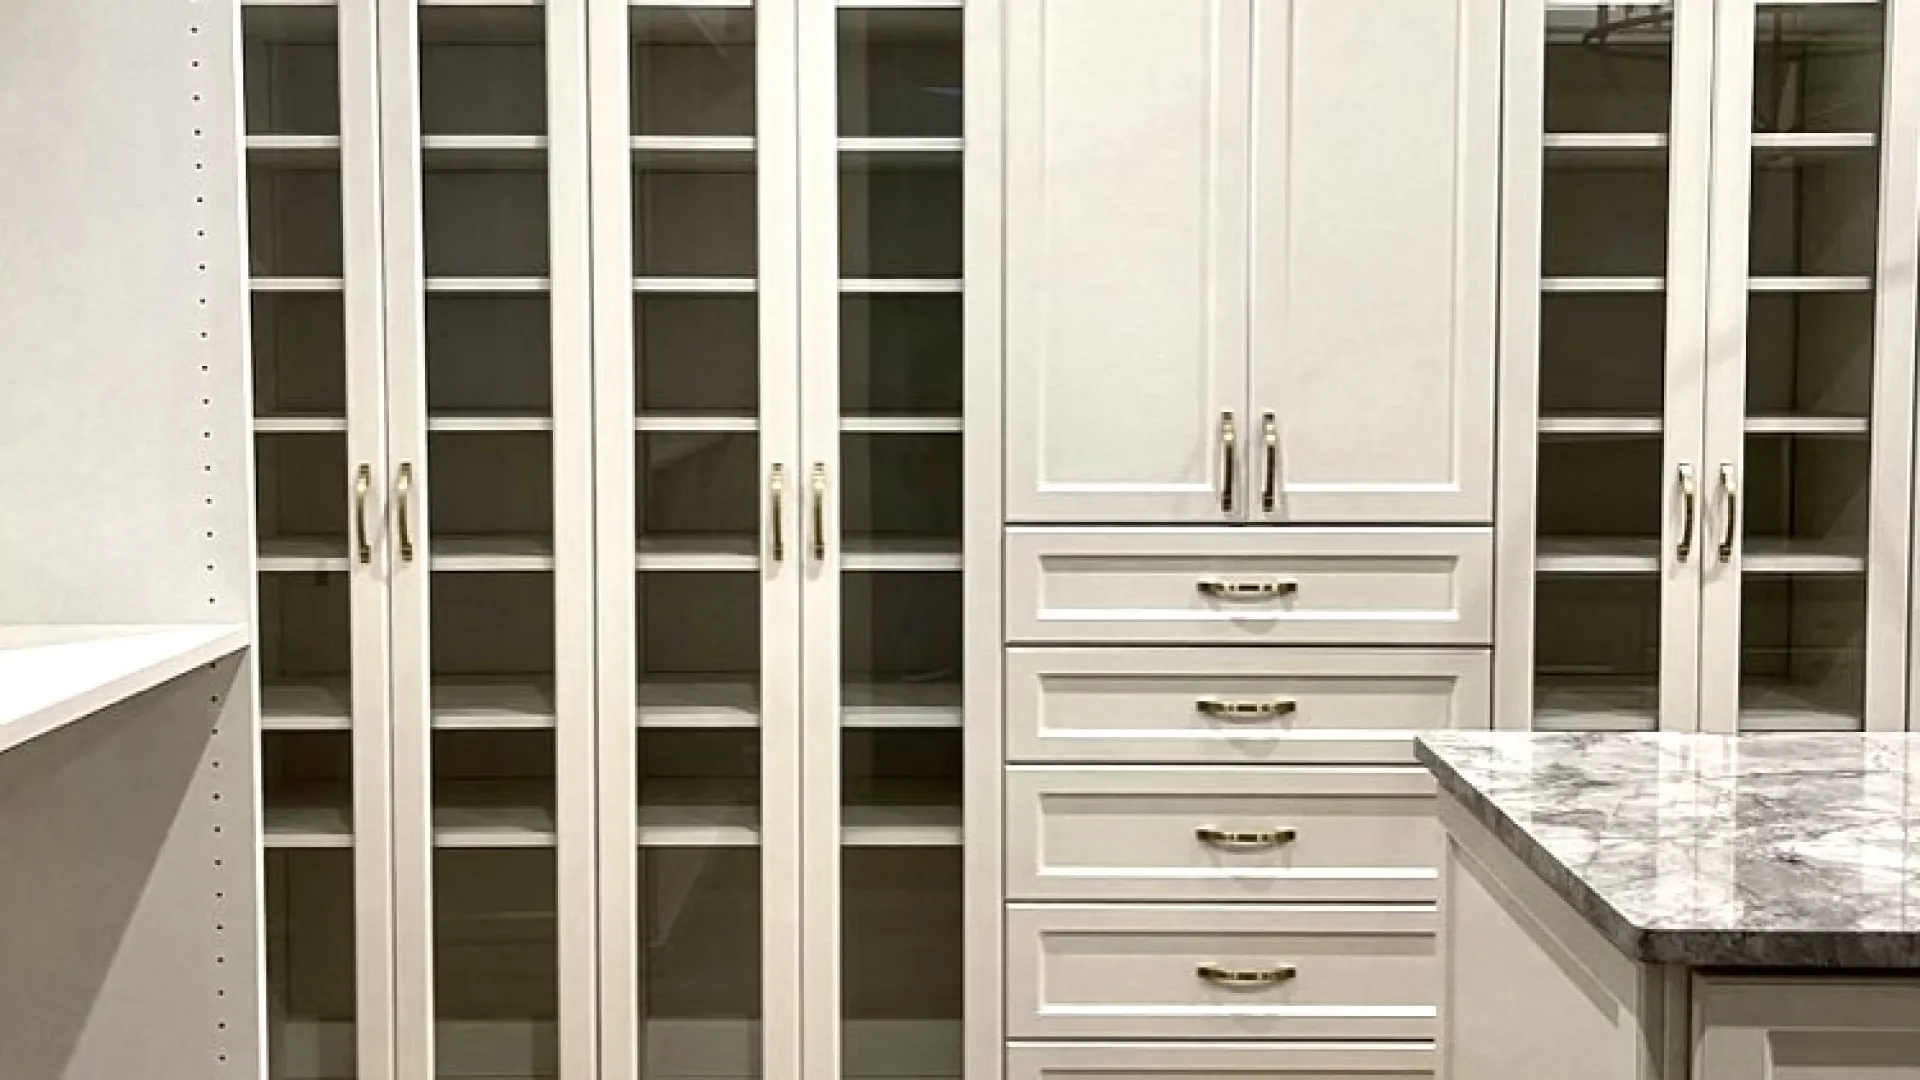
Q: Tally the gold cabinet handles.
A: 12